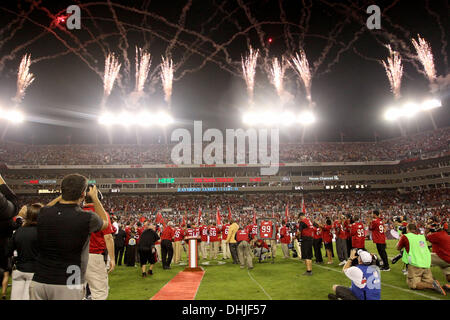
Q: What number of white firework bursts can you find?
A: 9